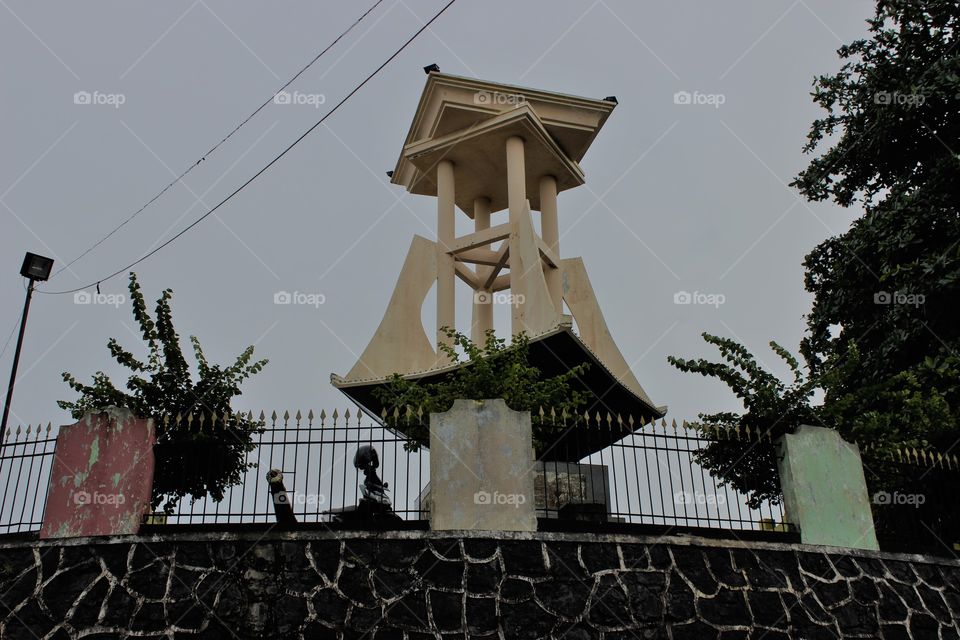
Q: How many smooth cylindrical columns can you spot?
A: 4